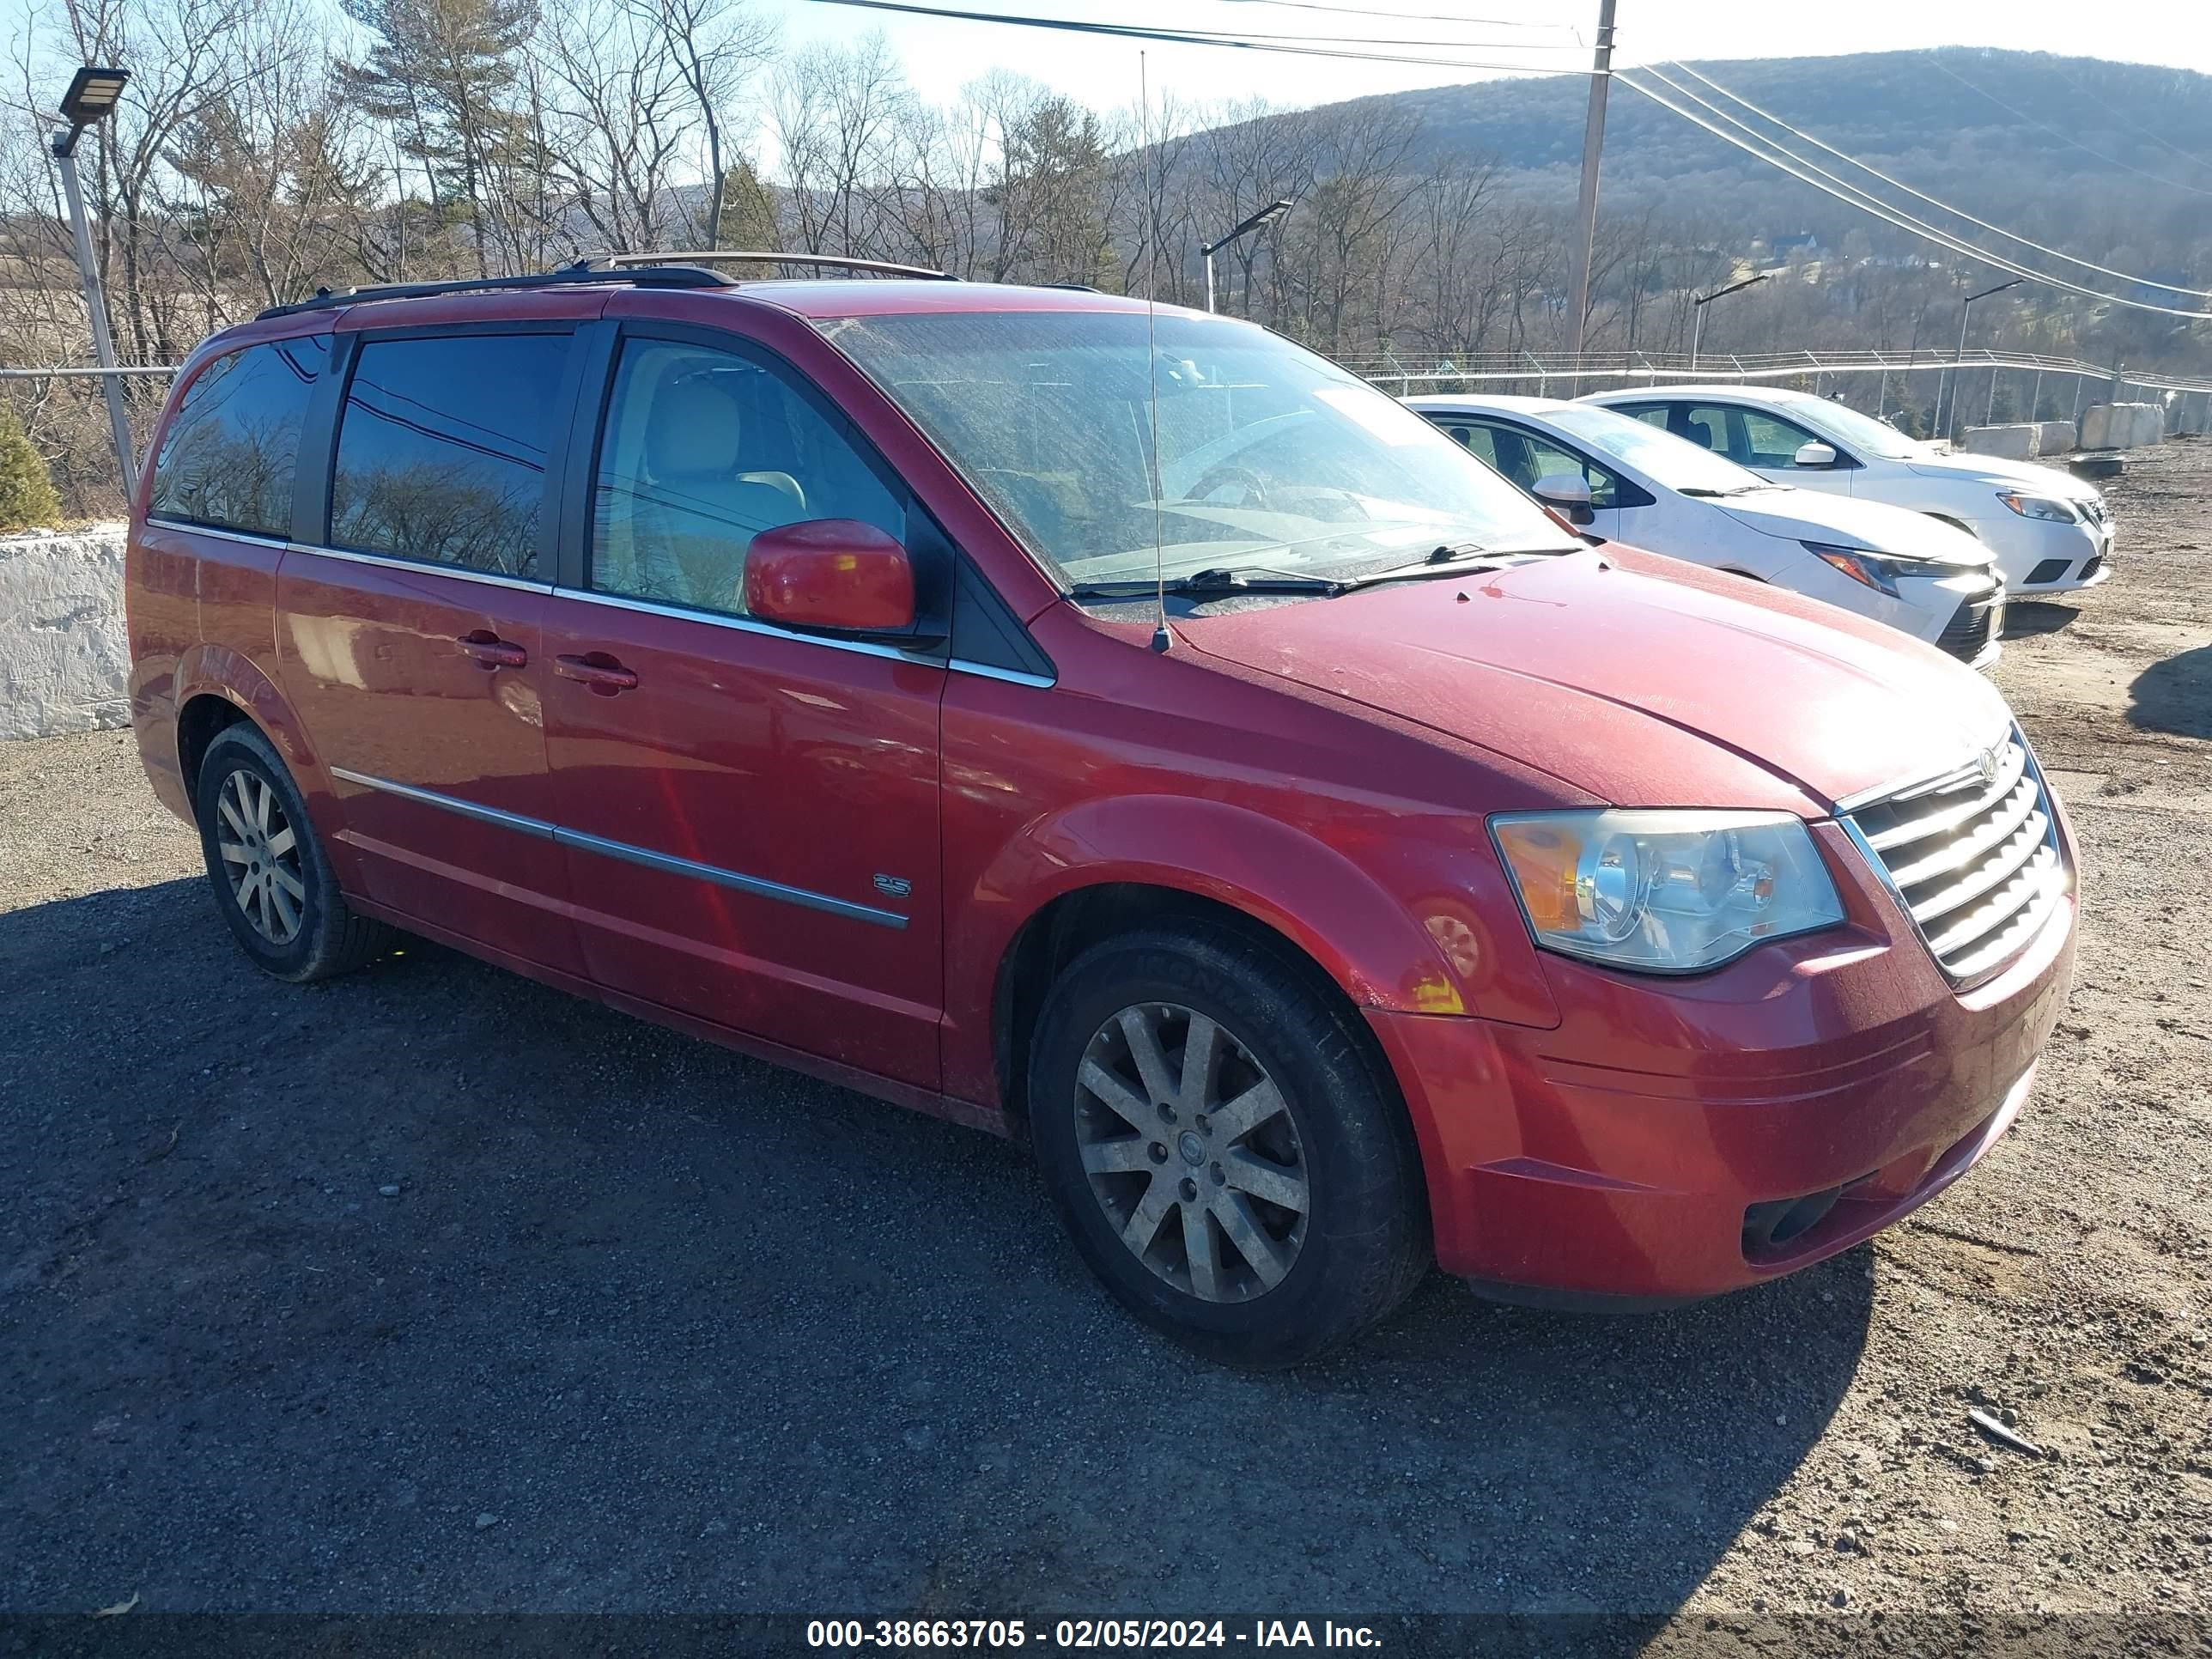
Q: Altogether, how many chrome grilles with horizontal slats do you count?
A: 1